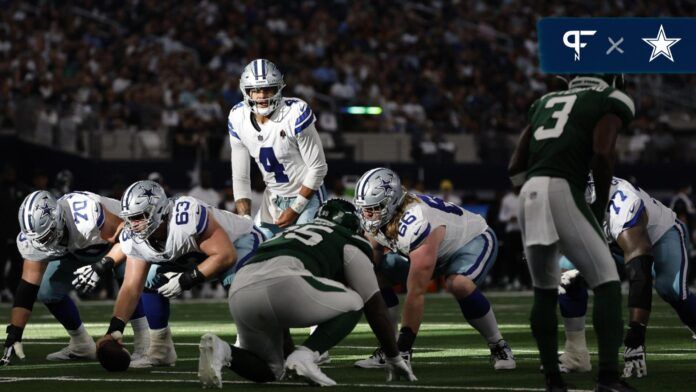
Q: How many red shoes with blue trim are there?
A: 0